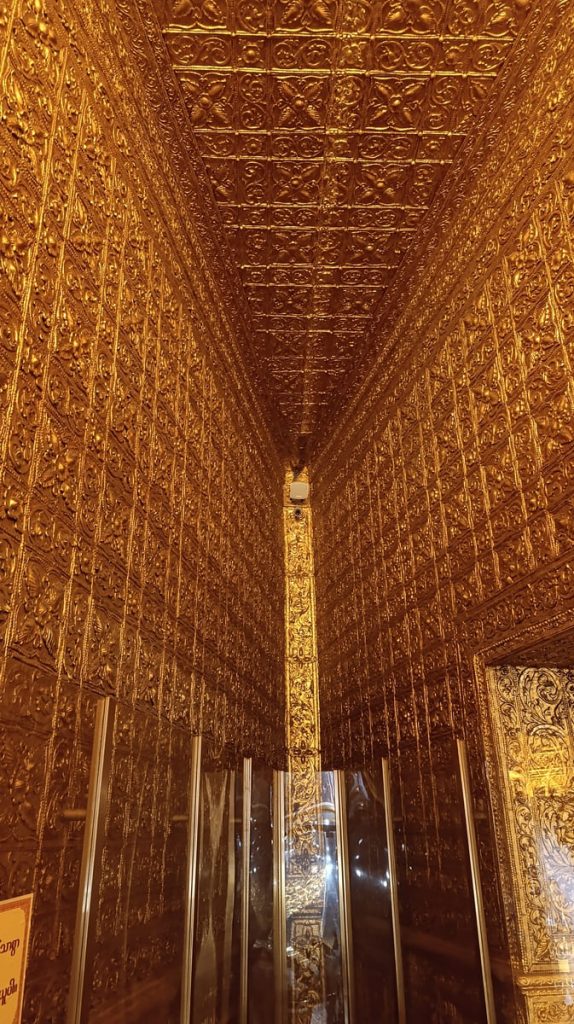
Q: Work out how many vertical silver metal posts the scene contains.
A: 7